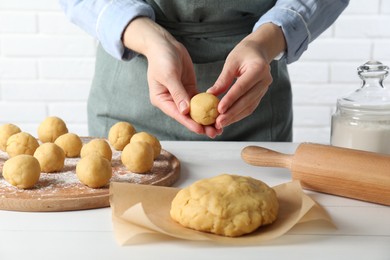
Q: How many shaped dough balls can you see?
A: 12